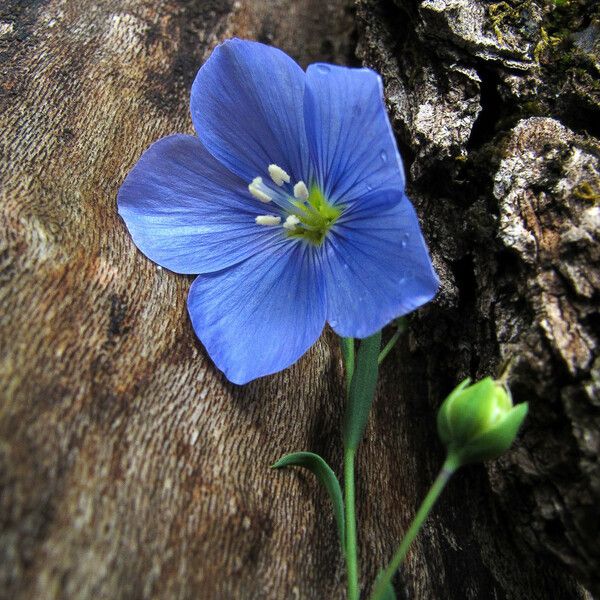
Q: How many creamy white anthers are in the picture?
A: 5